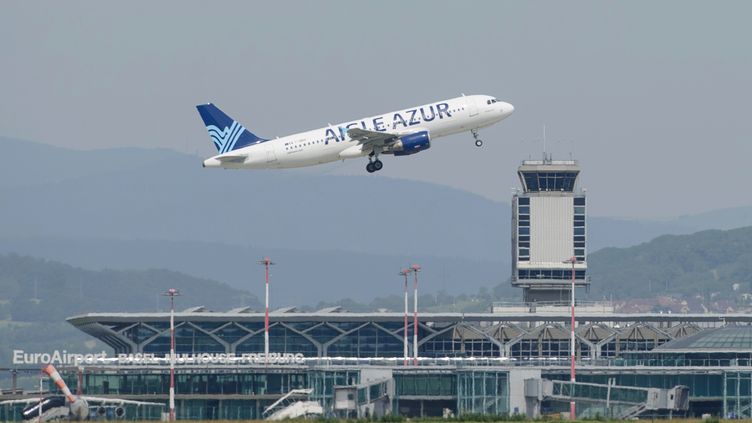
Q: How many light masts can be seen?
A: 5